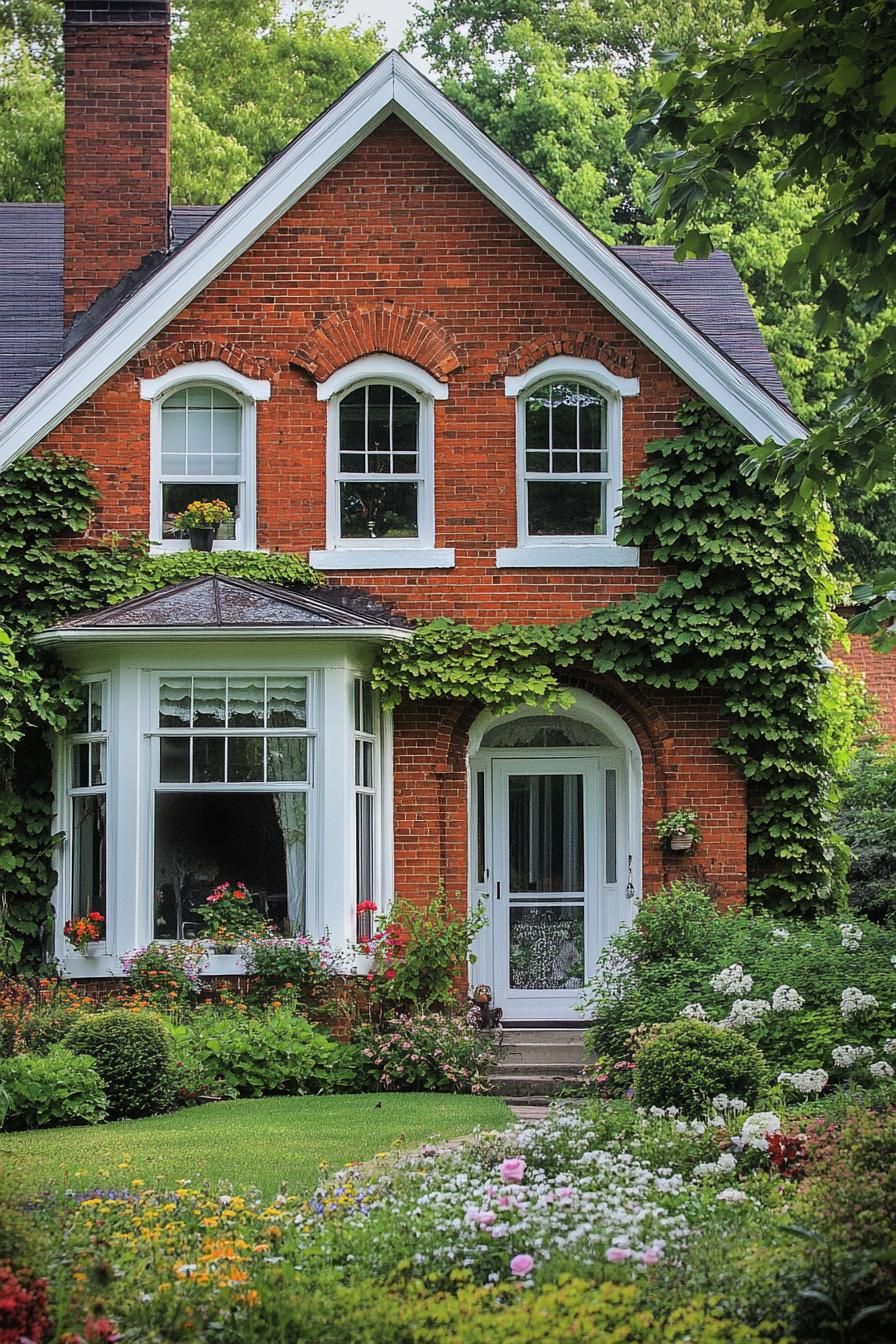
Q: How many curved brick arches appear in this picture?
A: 4